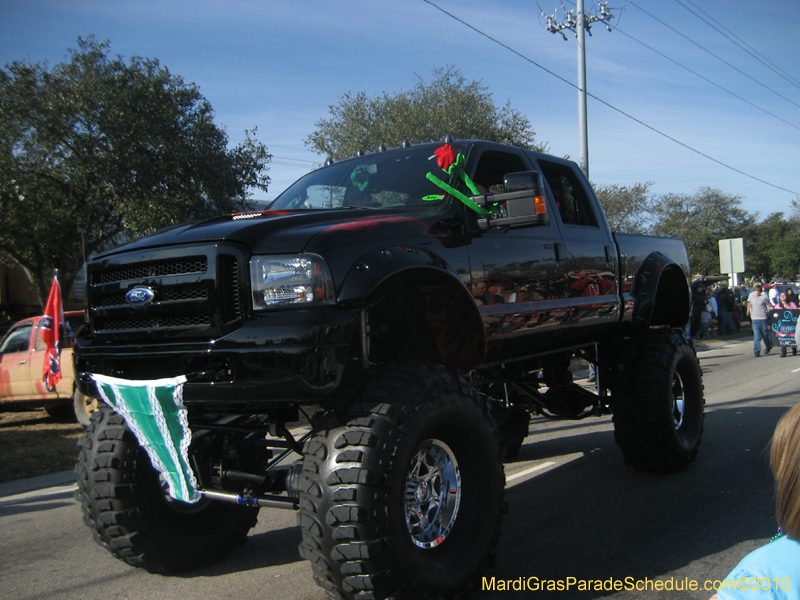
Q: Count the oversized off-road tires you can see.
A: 4